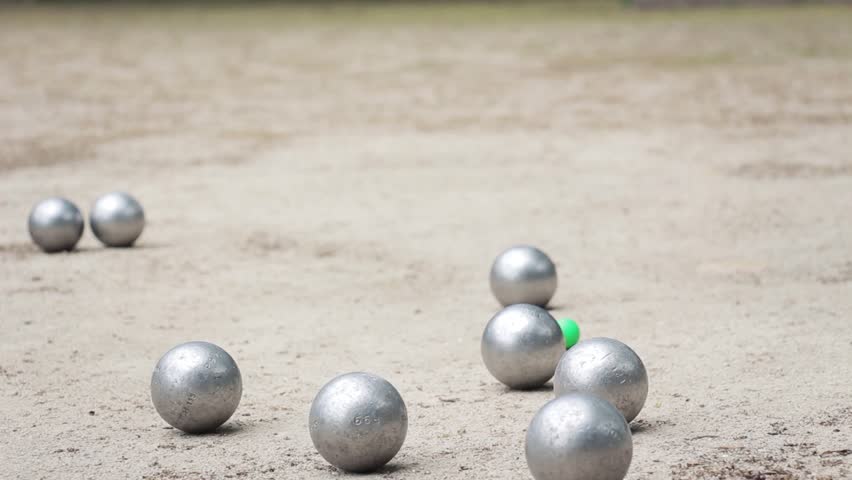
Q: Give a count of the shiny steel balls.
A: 8